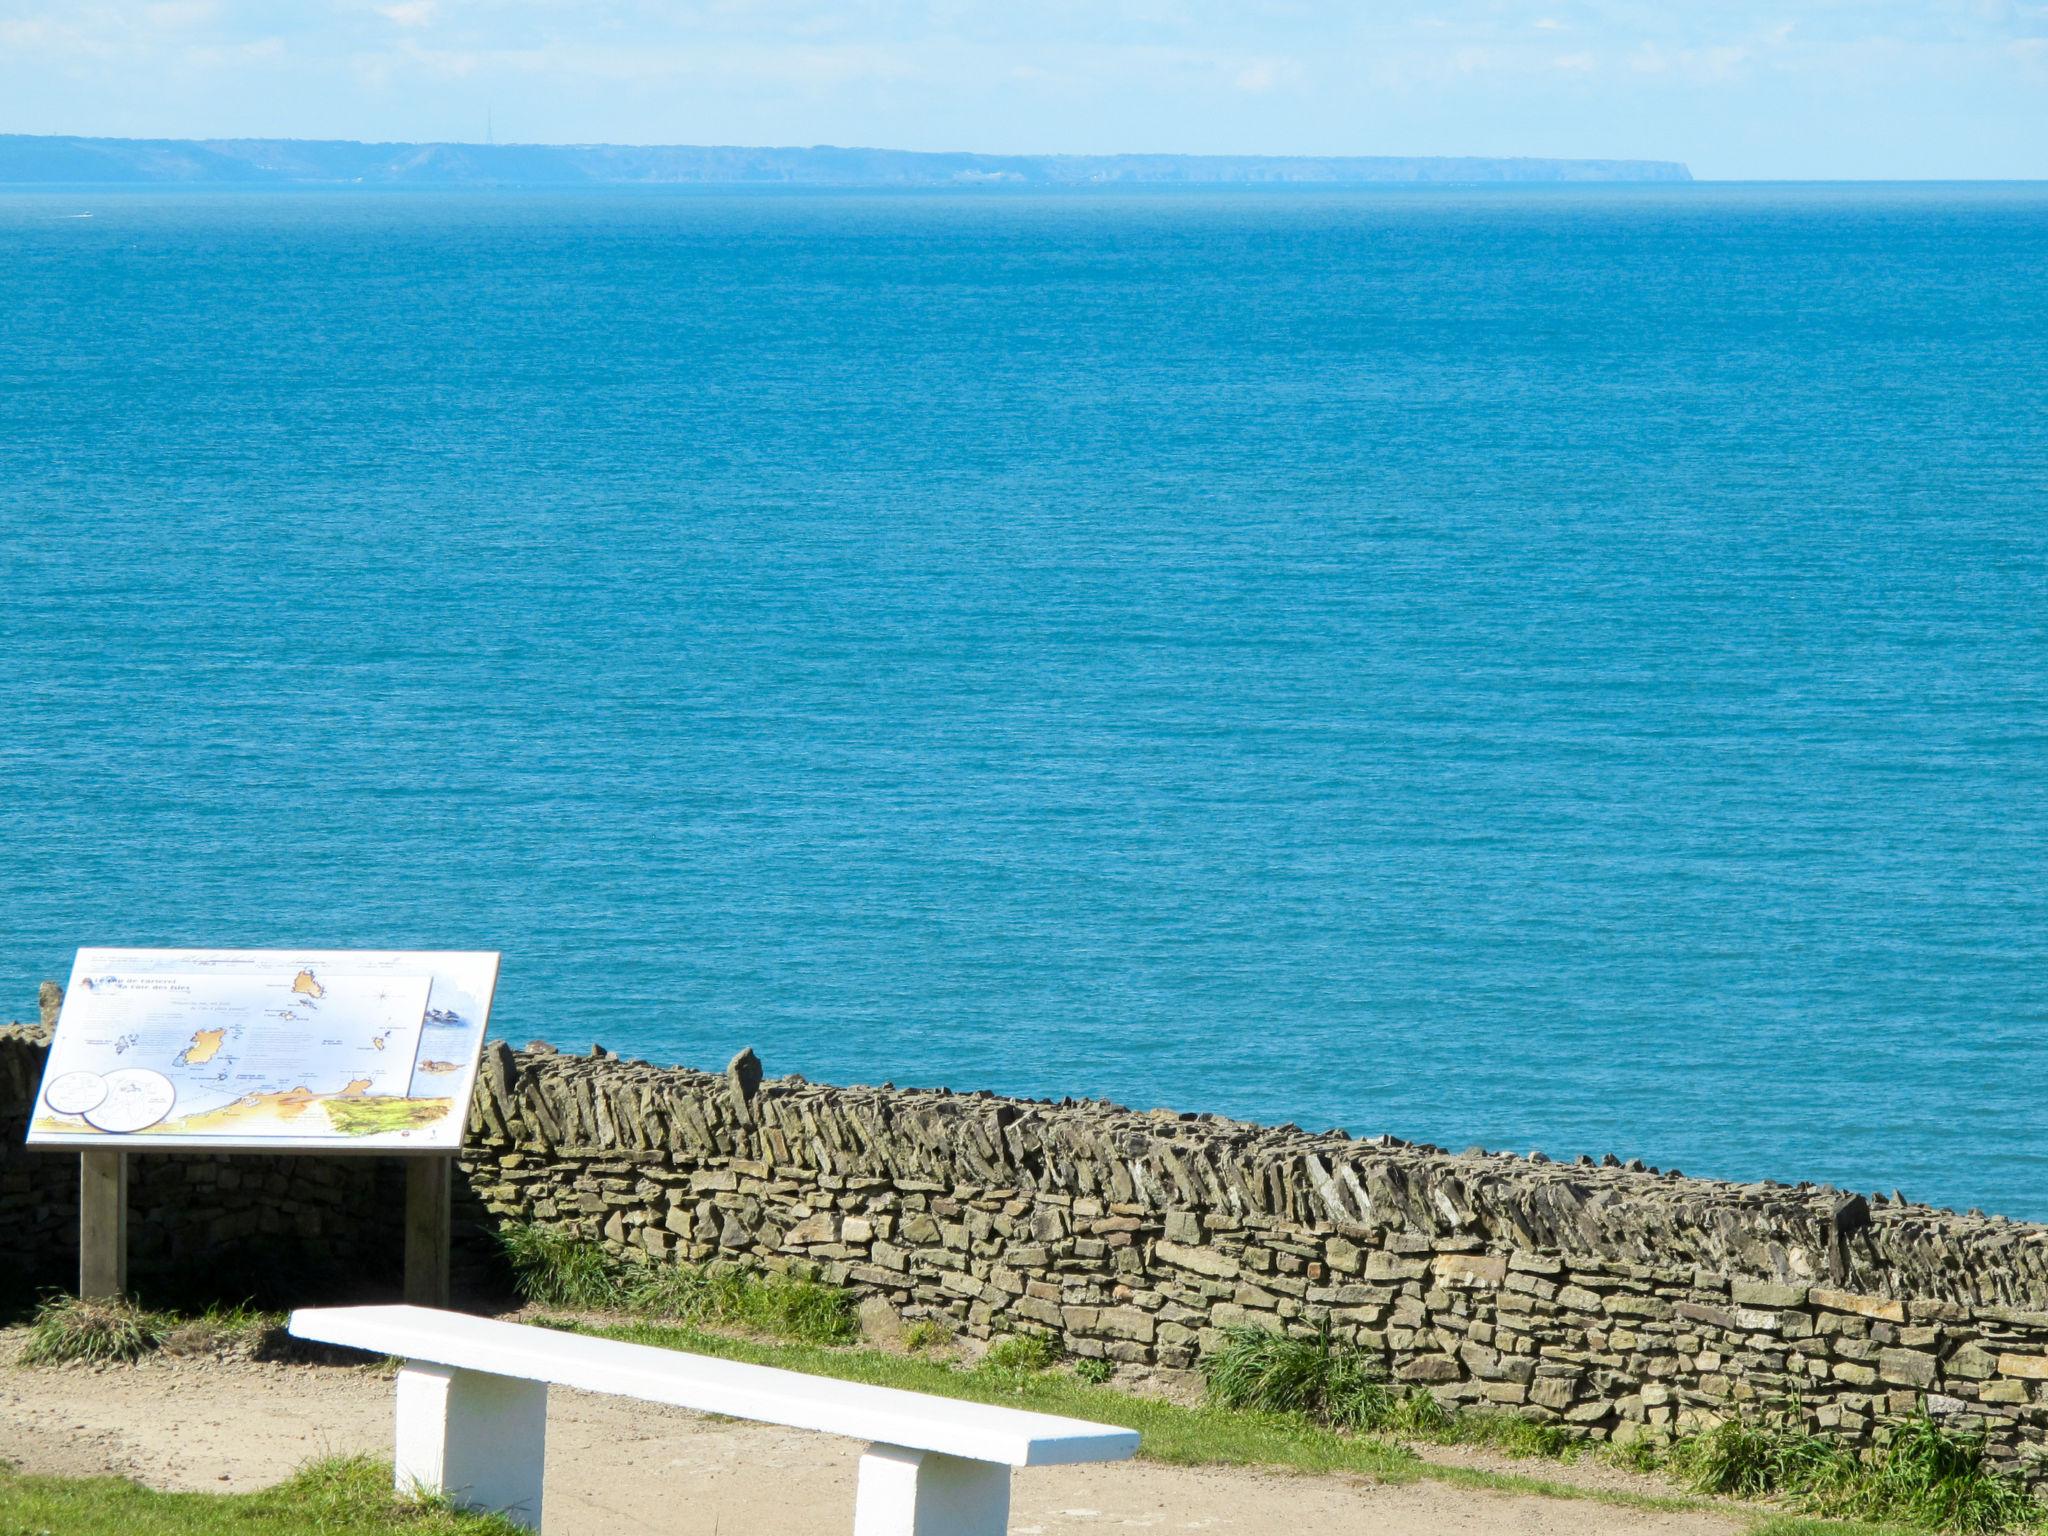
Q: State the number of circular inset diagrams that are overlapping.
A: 2